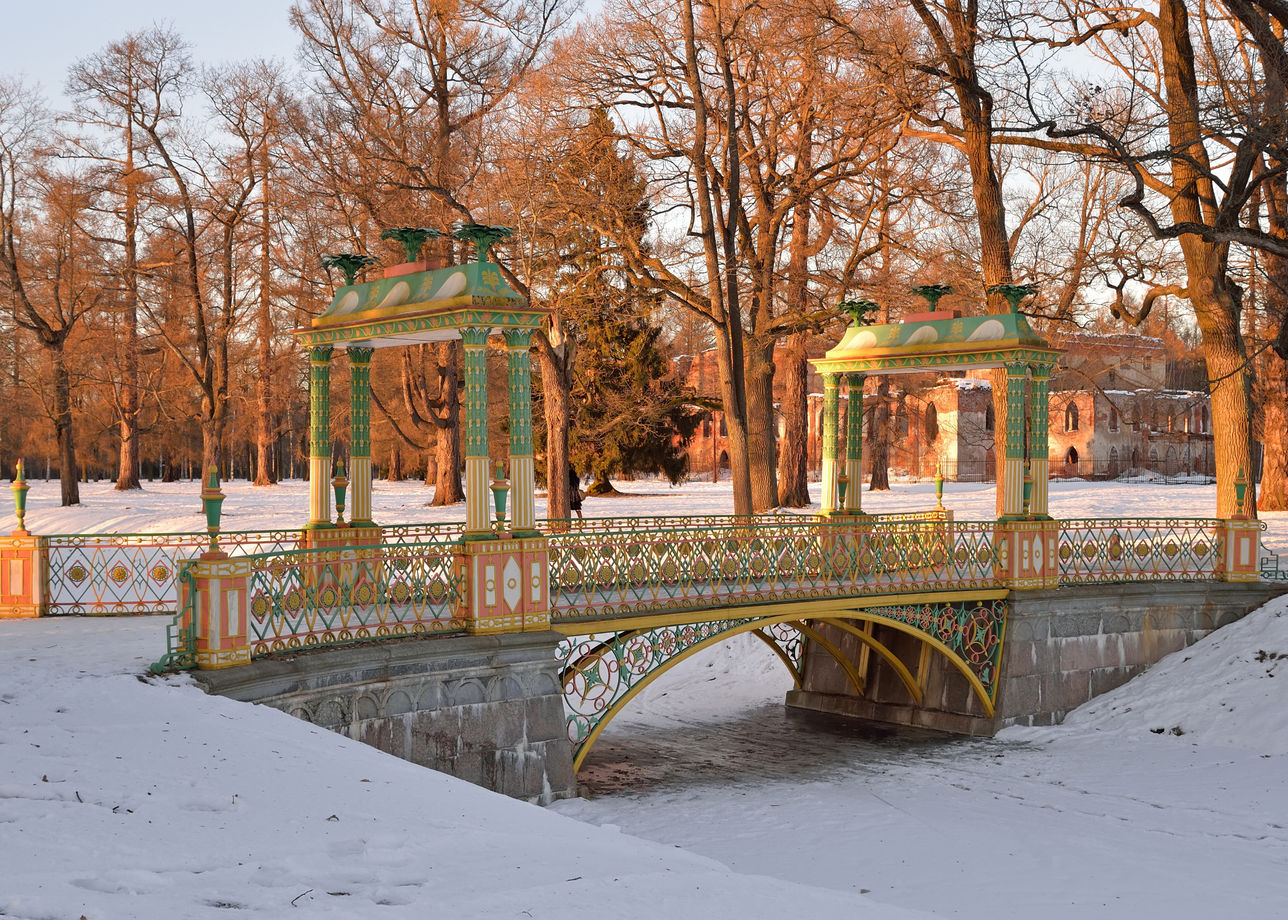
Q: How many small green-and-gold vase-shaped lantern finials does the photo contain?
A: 8